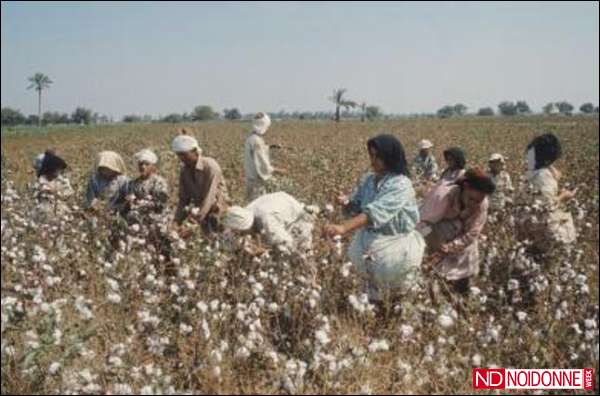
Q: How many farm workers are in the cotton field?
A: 12